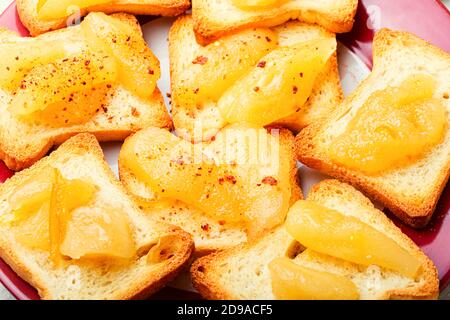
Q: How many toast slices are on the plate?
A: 8